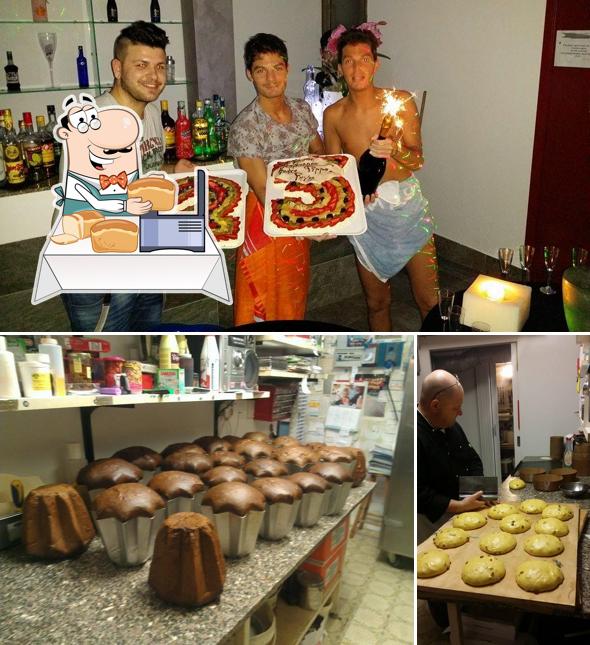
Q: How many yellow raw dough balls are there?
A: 13